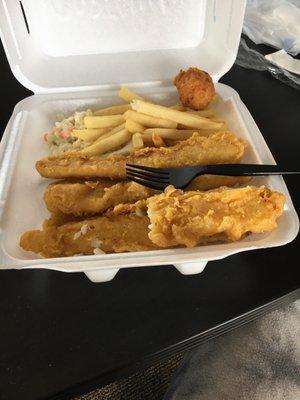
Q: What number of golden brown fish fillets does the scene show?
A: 4